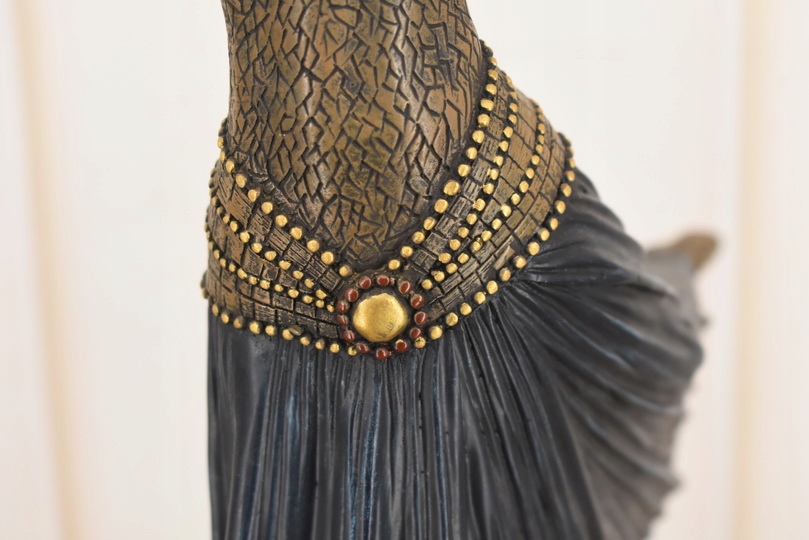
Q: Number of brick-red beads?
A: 13